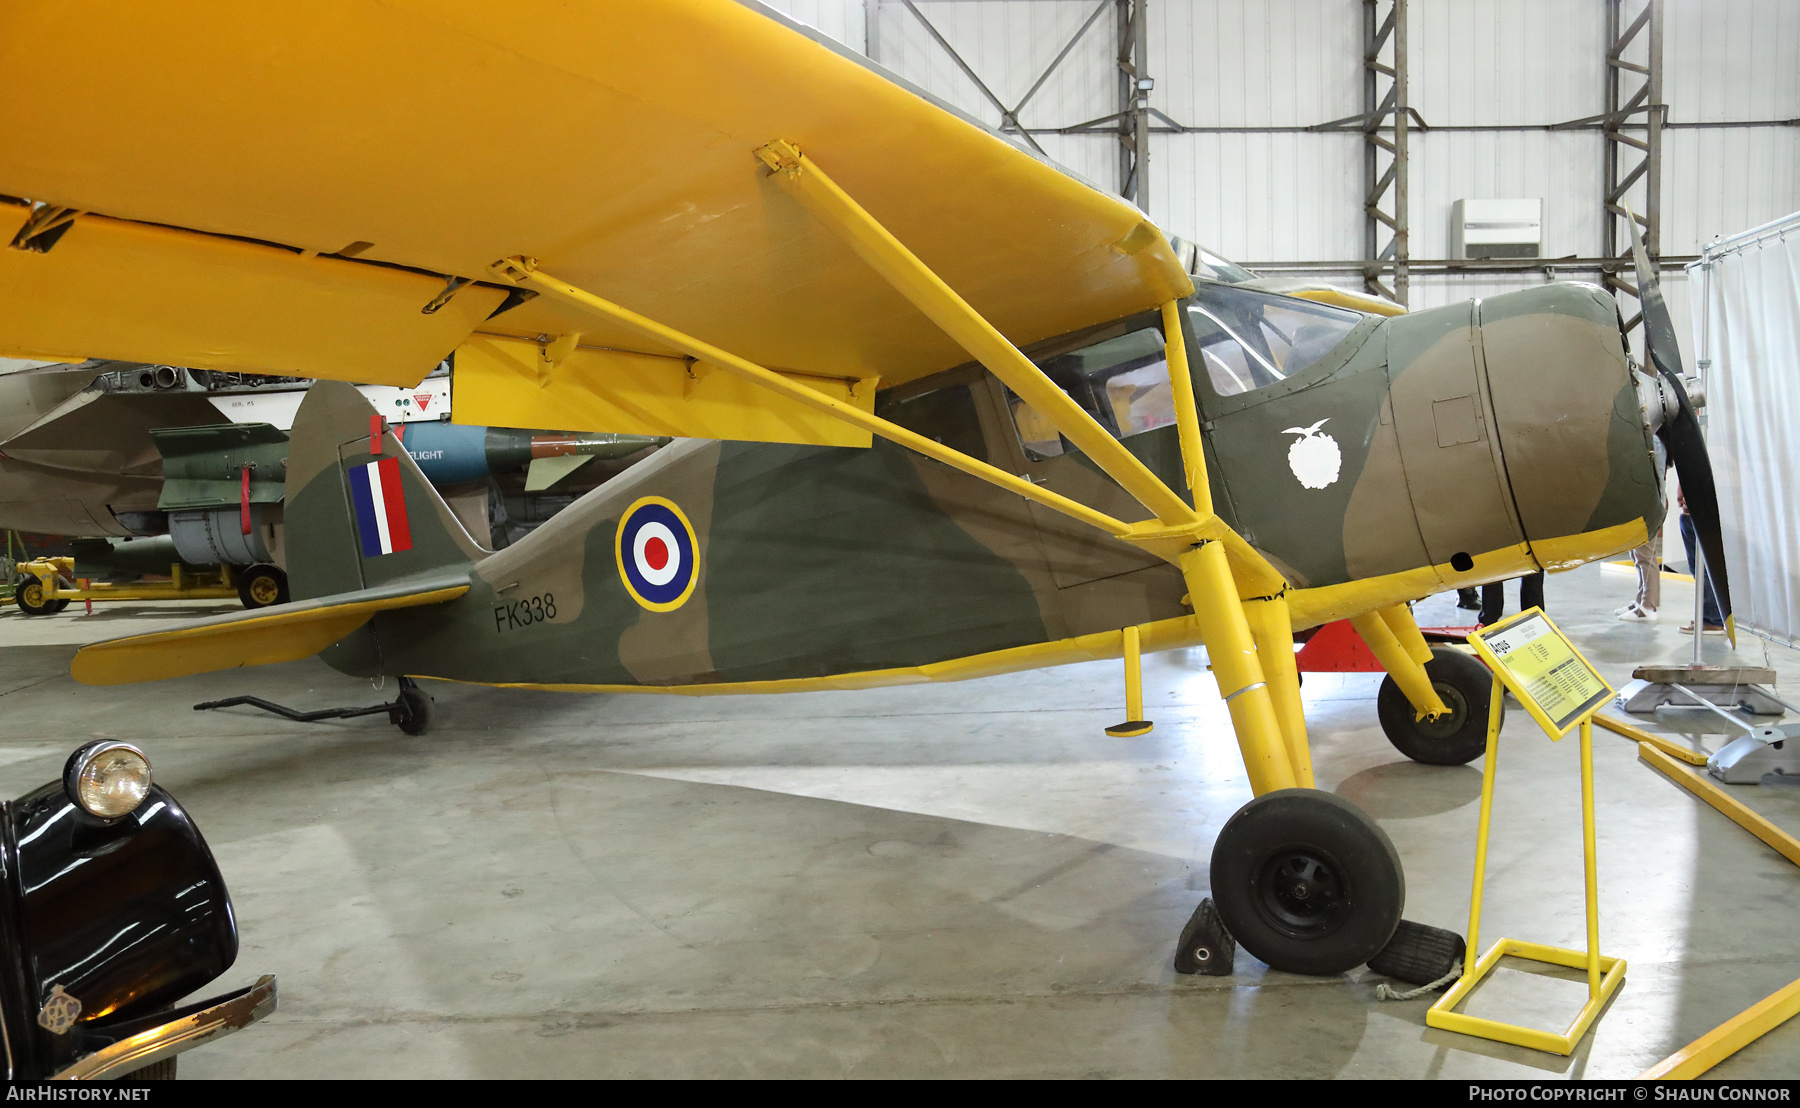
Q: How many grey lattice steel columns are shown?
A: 3